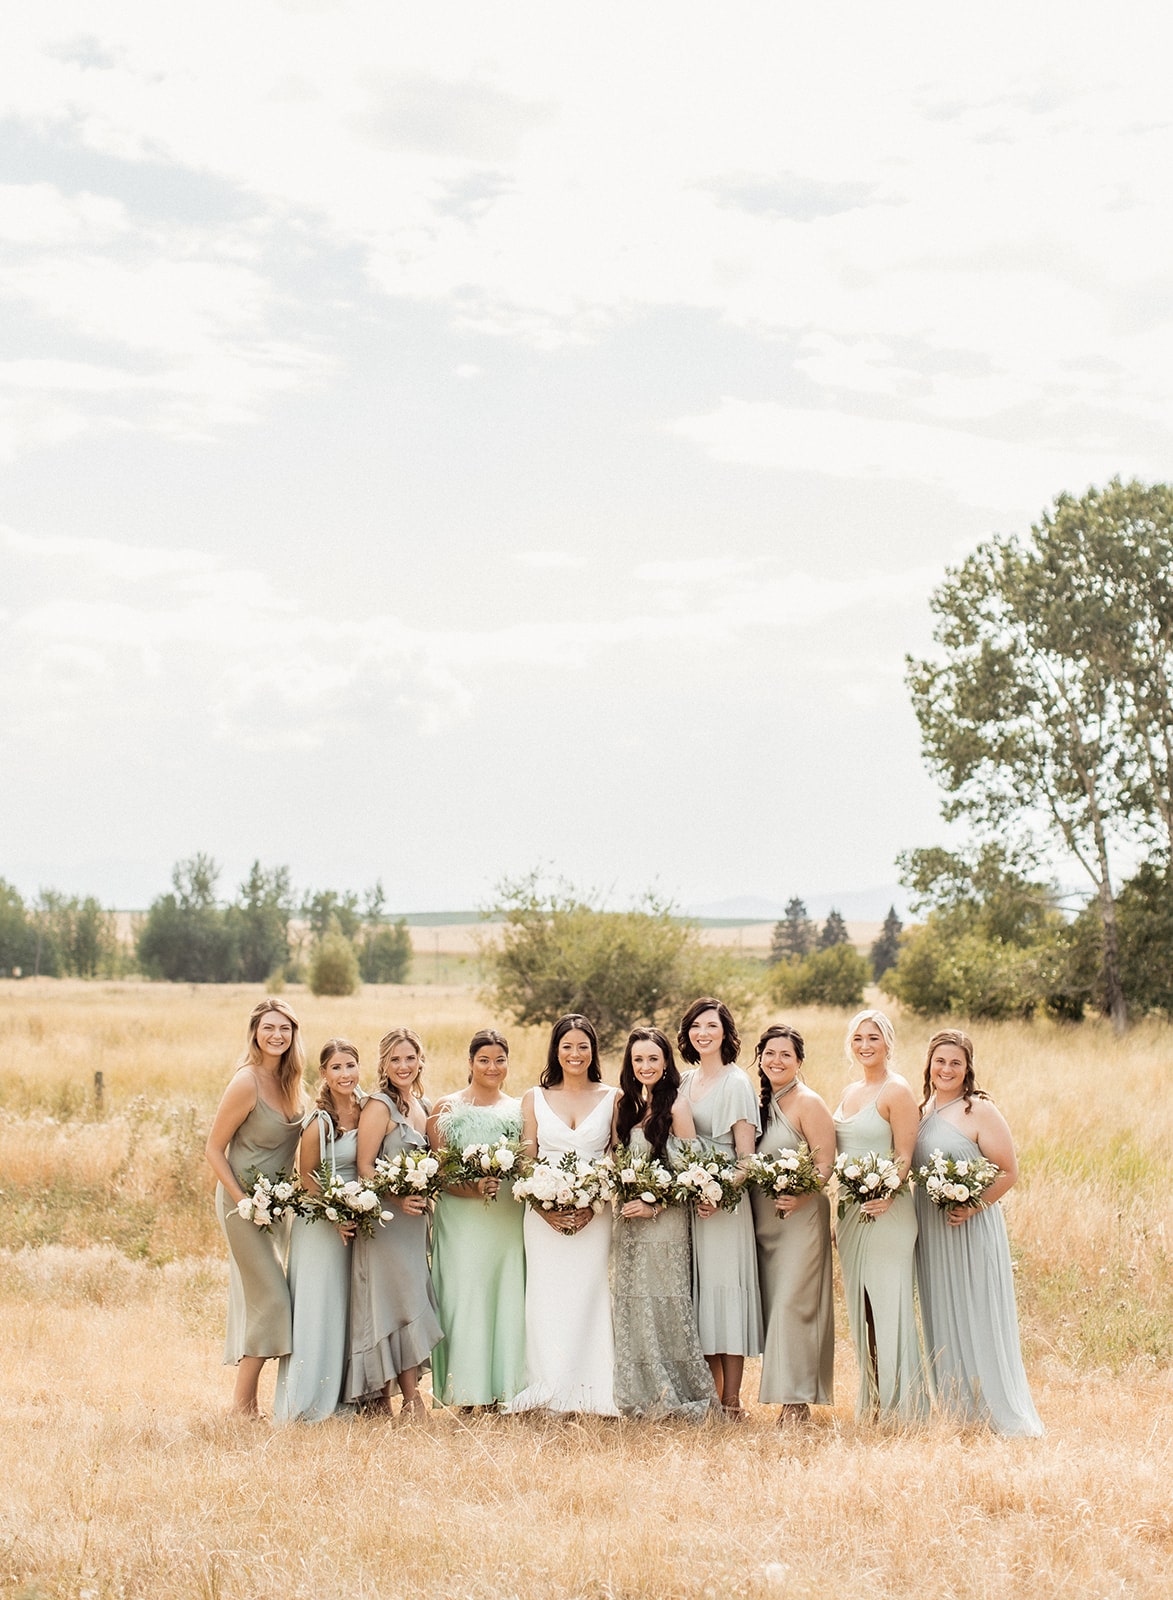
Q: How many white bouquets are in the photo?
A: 10